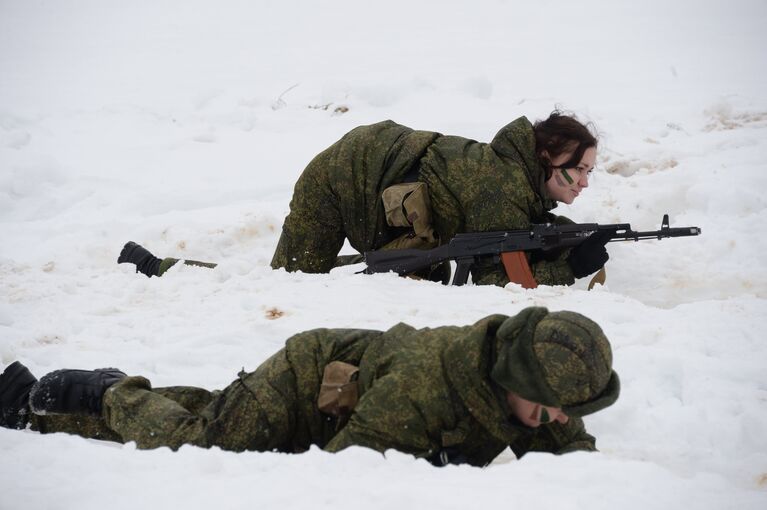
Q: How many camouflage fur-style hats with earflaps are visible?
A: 1